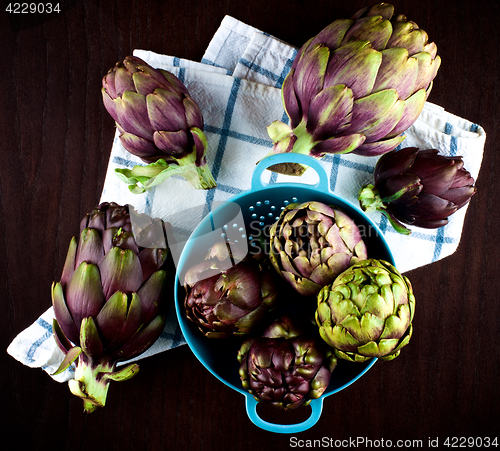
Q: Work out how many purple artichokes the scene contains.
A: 7